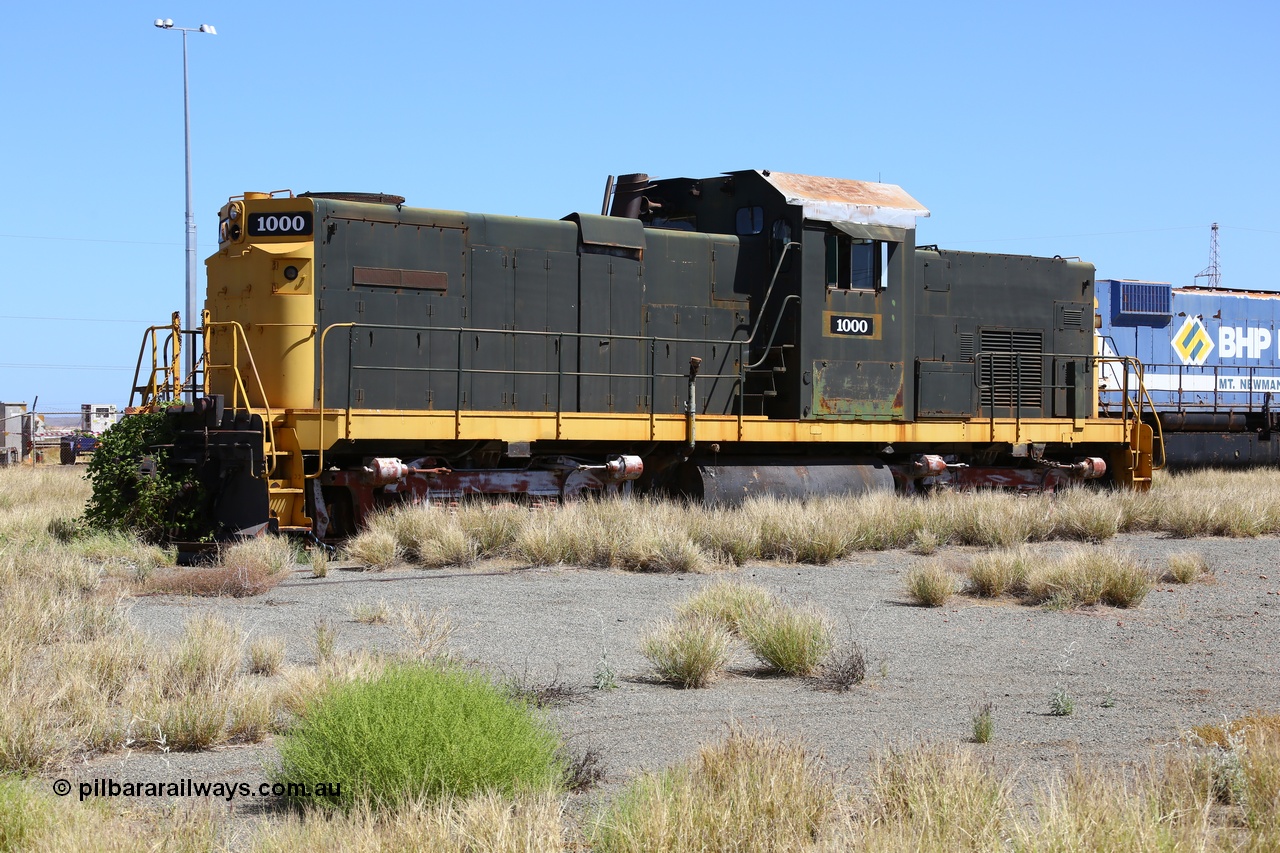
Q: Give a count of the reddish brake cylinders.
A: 4